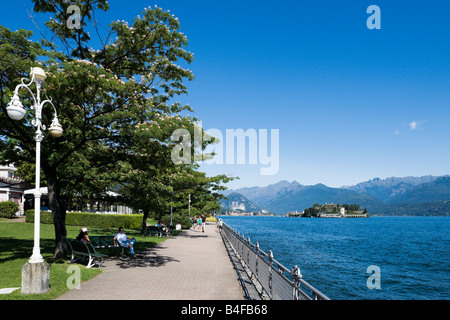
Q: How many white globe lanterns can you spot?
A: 3